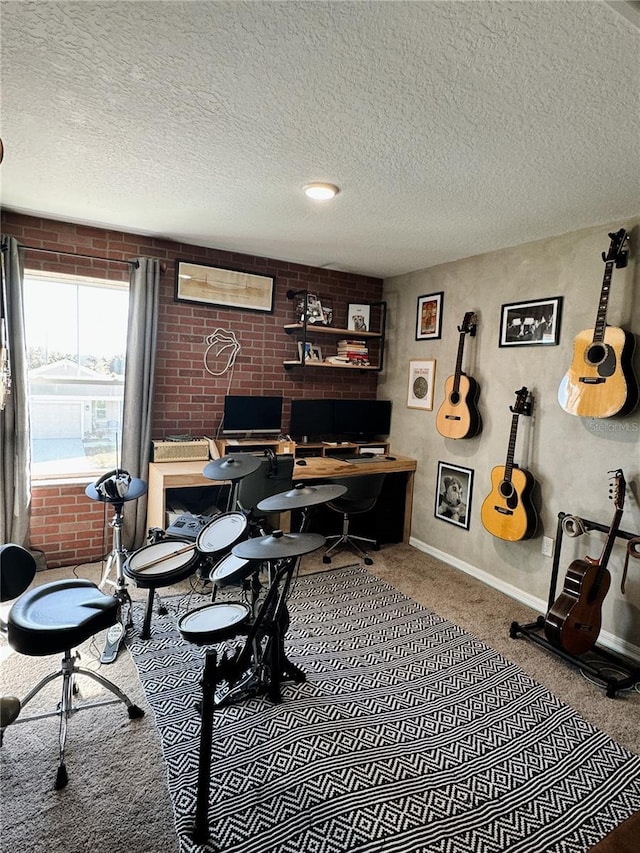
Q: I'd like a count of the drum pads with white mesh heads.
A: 4